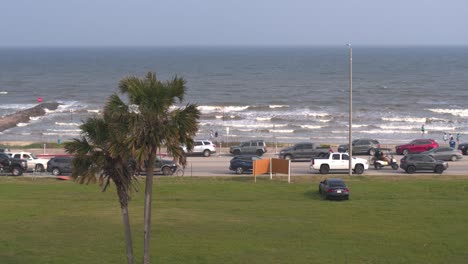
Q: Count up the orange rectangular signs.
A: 2